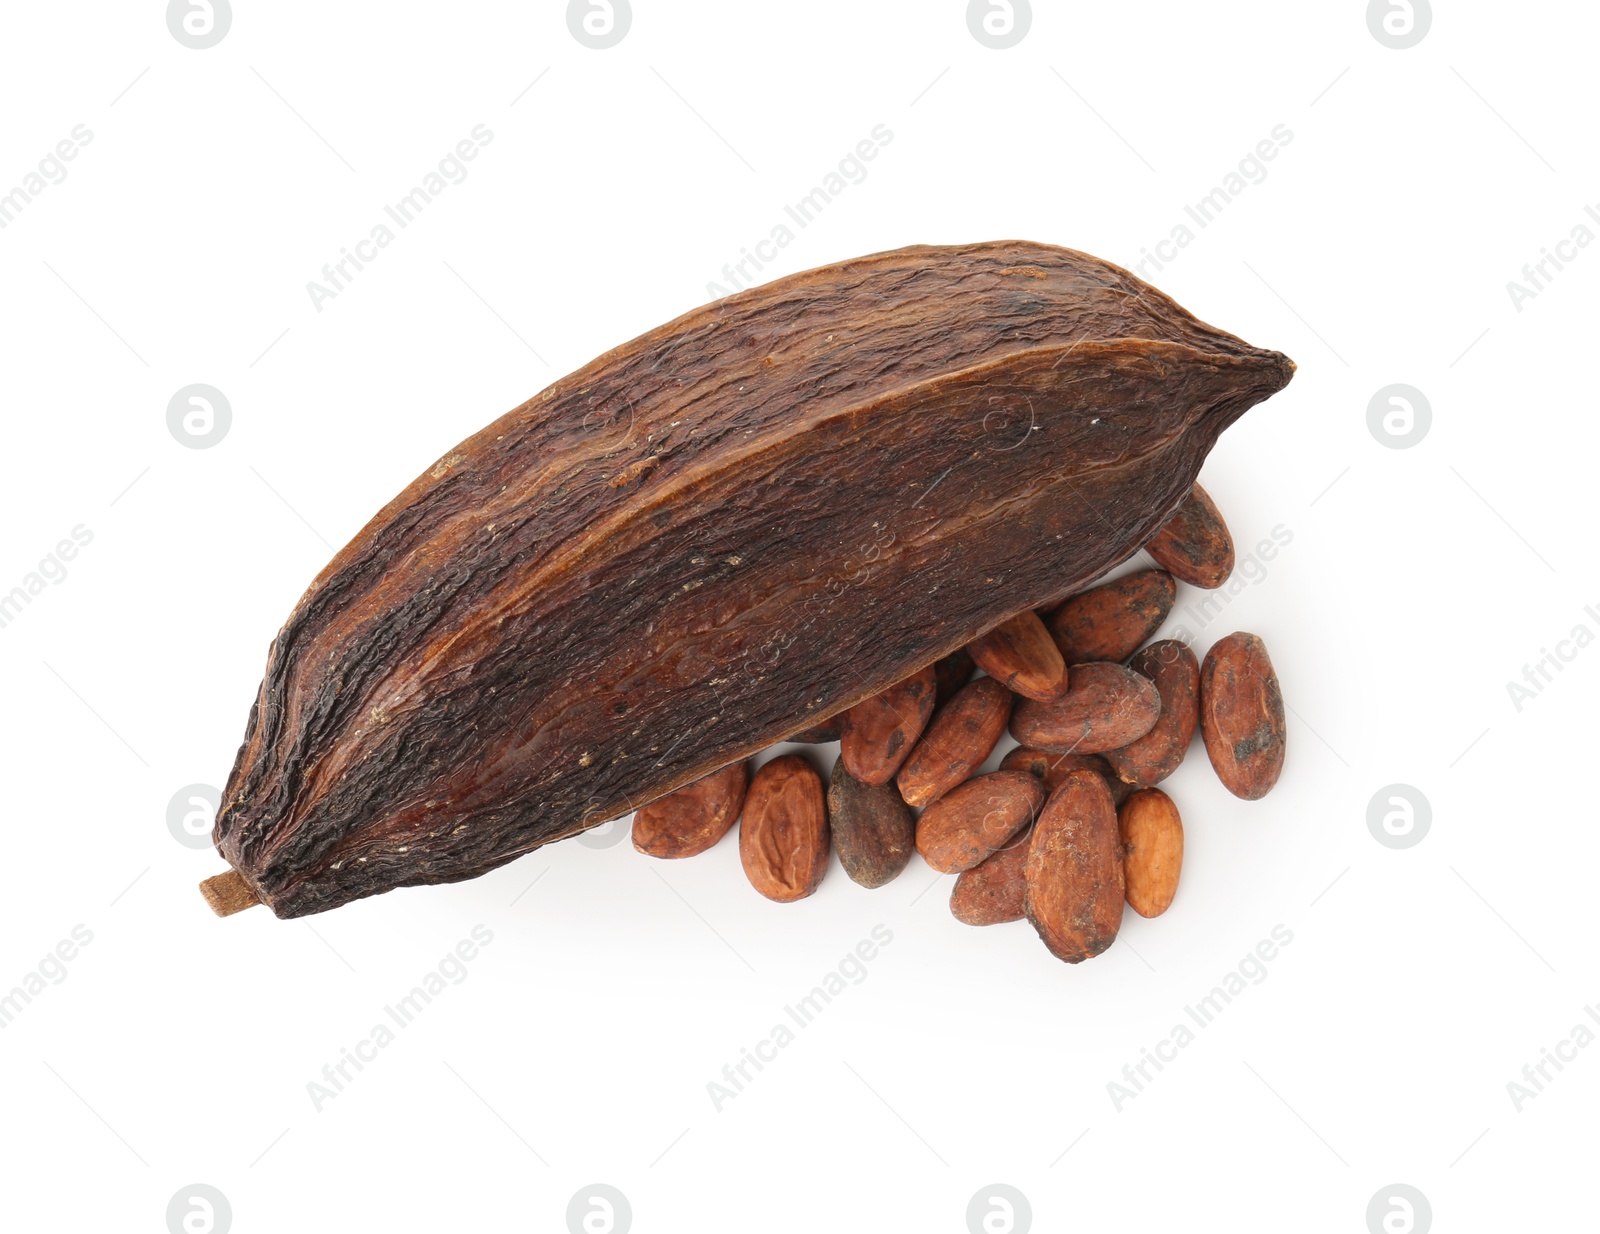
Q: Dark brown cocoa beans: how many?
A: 1